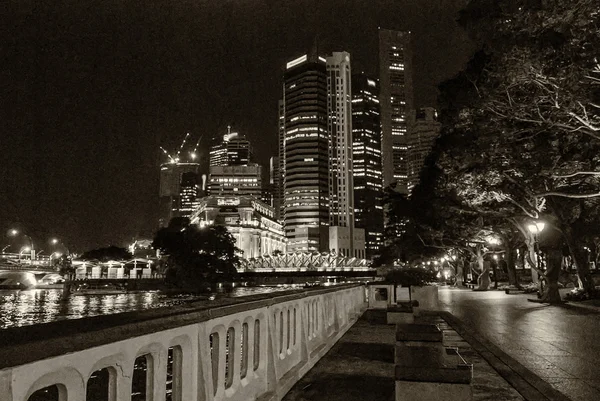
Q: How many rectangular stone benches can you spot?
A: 3